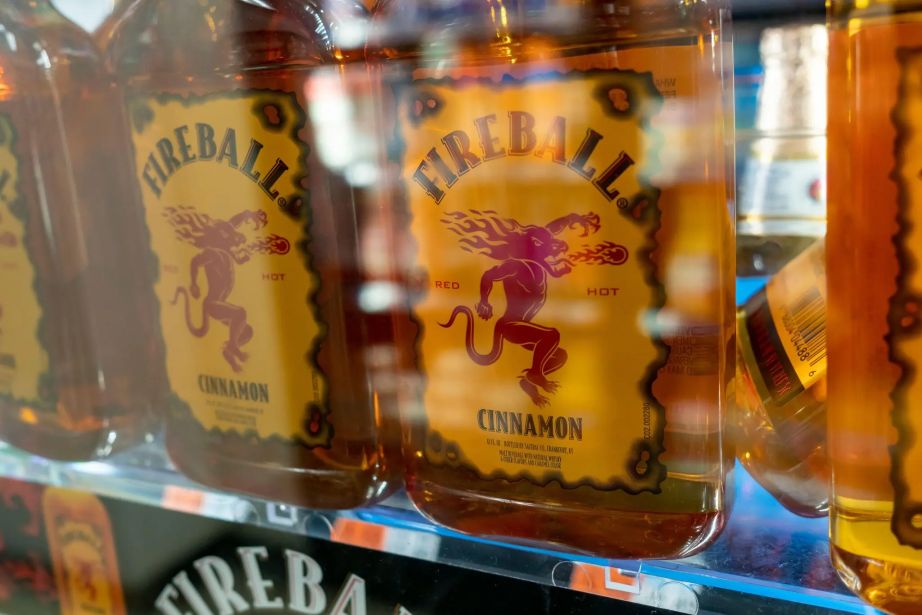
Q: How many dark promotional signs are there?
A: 1